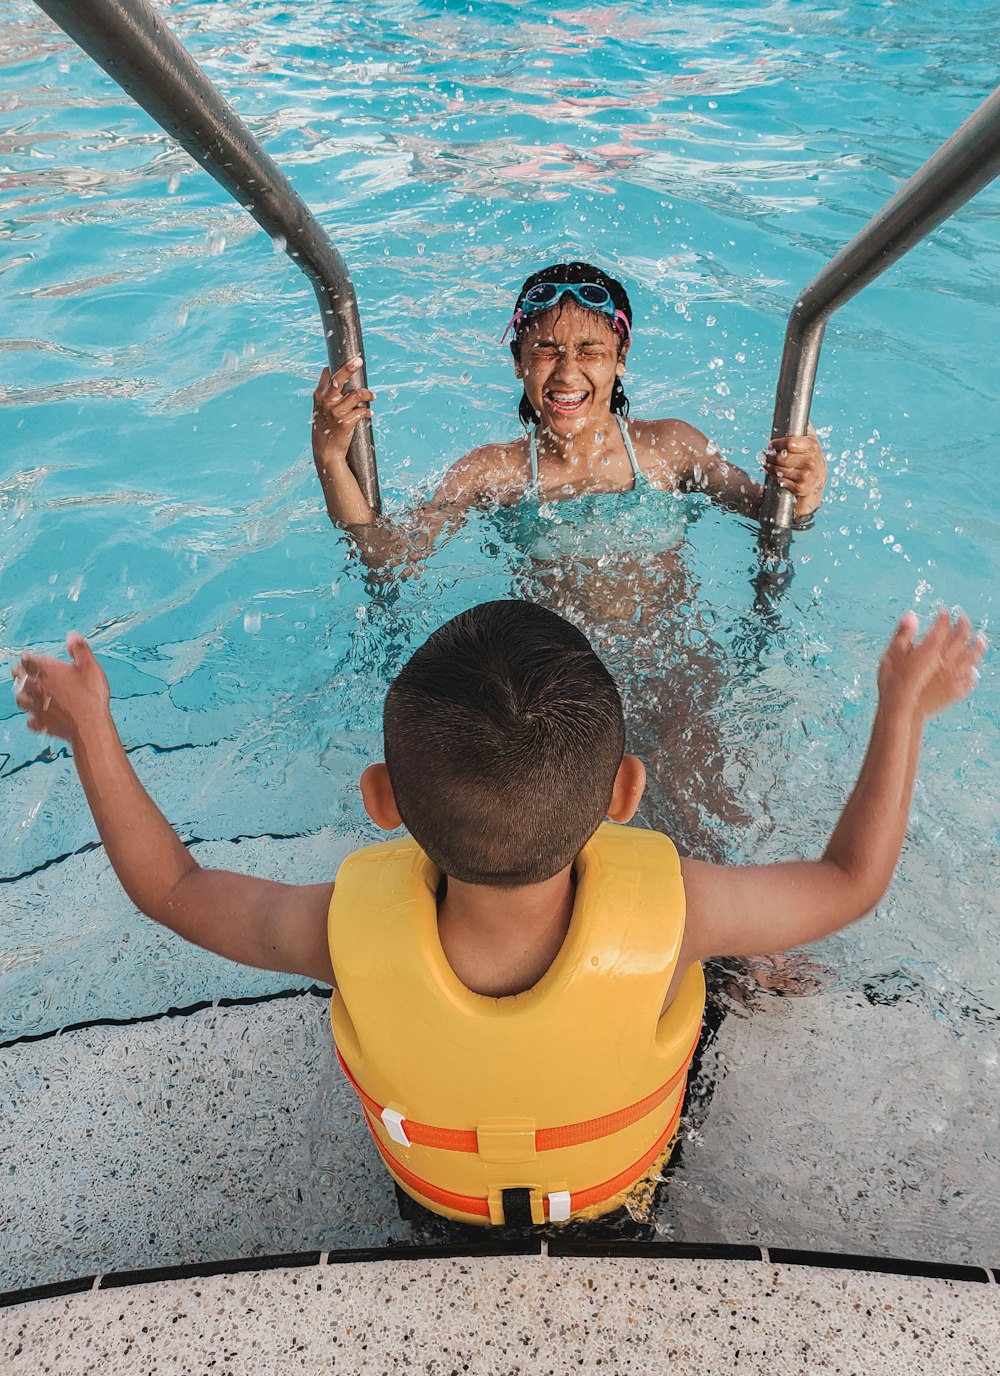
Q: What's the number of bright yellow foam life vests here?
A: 1